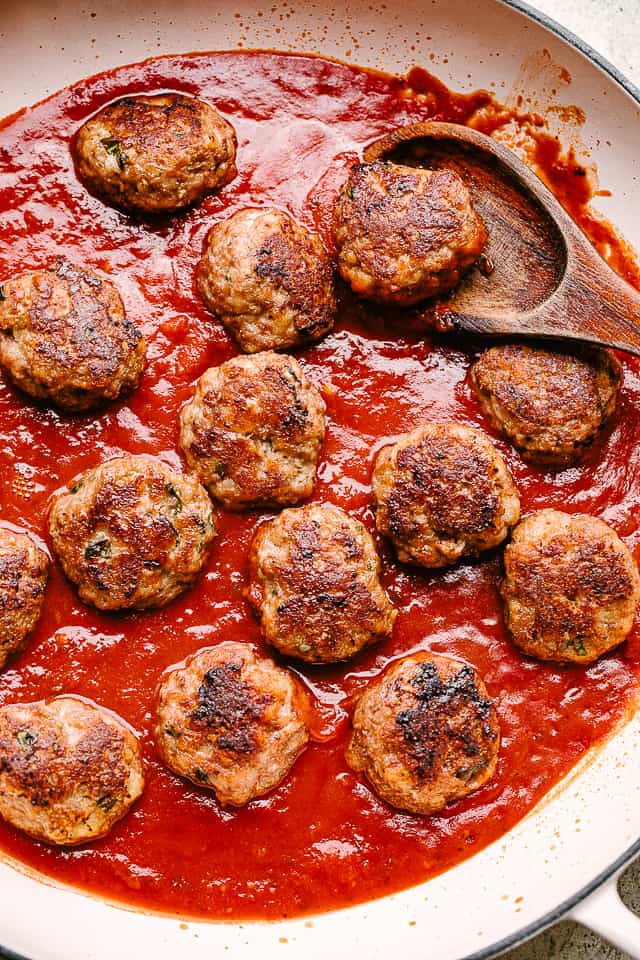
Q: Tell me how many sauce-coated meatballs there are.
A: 14